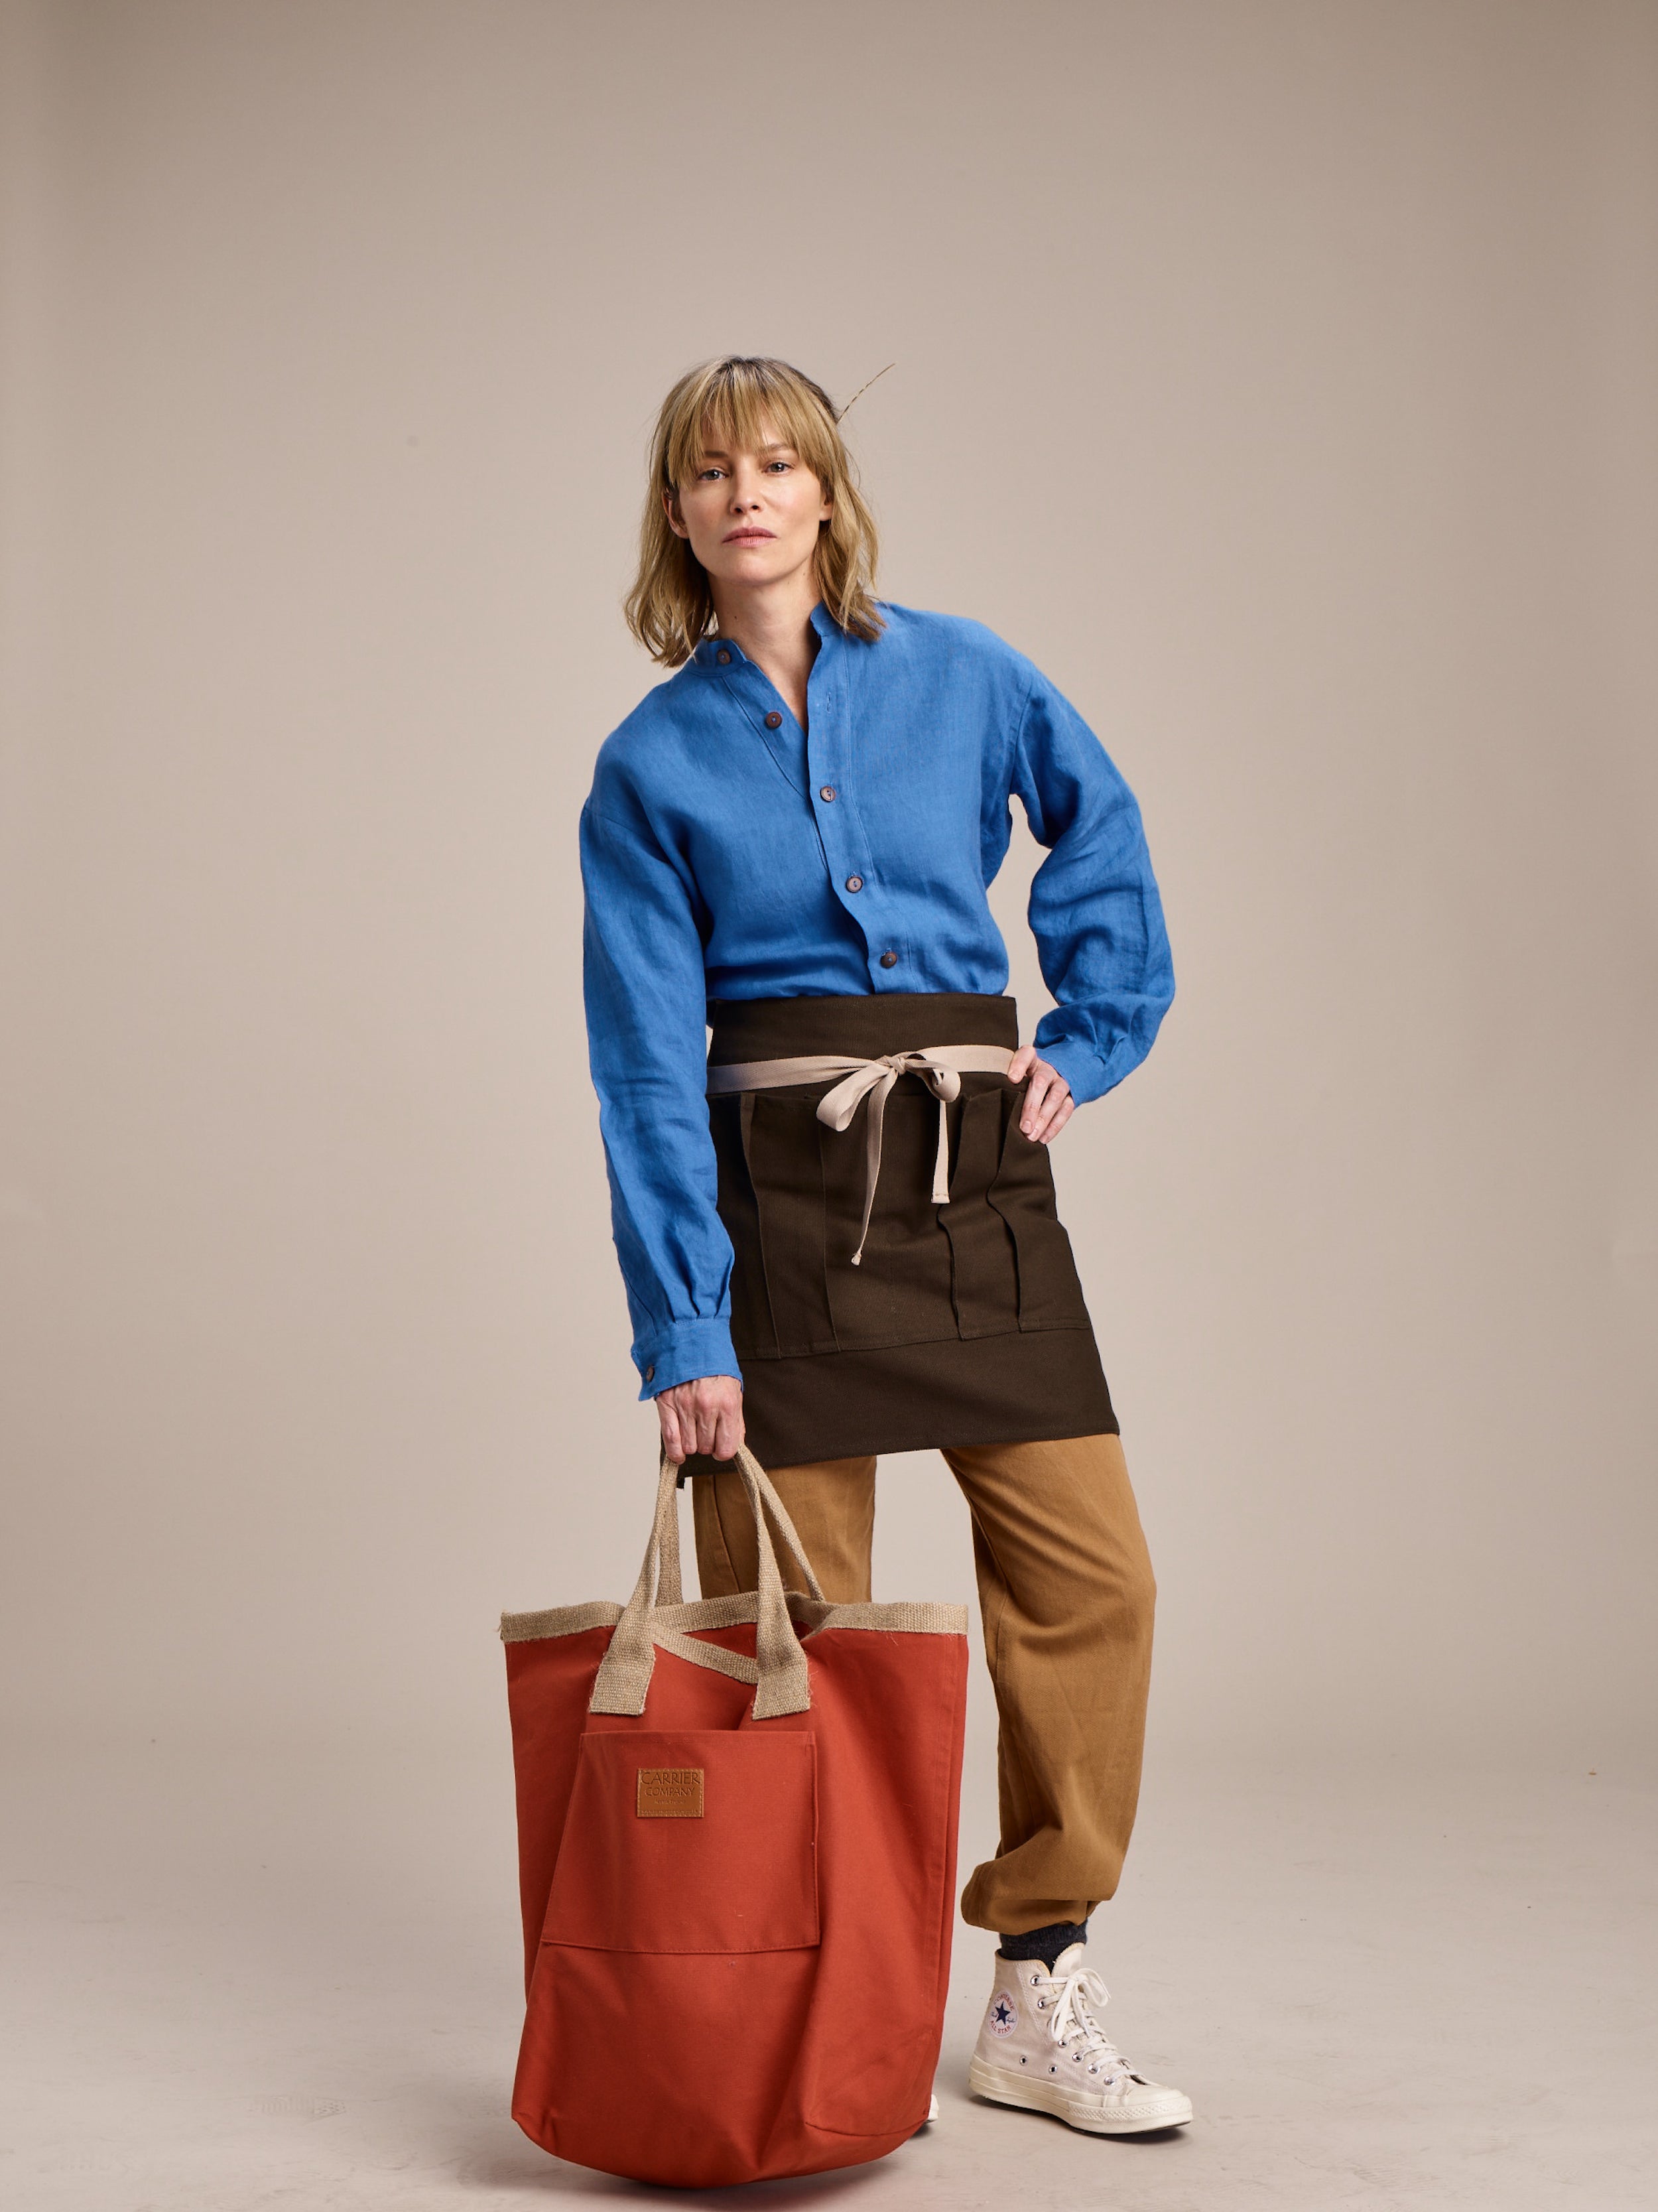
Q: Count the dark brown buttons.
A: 6